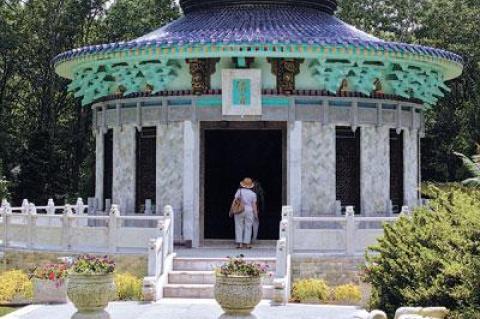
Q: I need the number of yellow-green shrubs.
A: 4